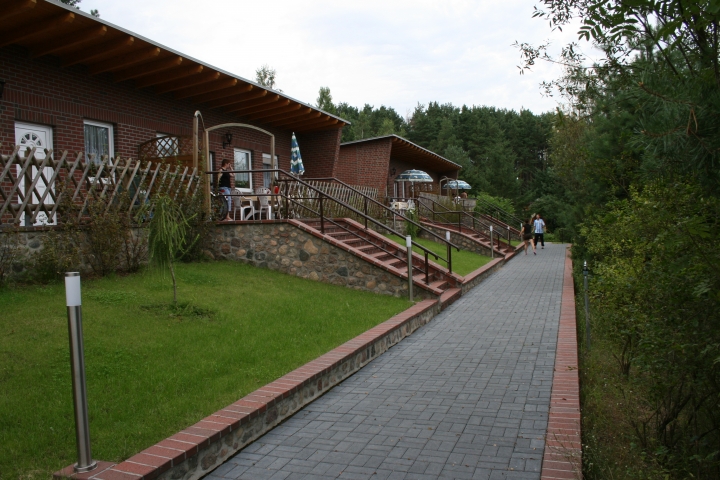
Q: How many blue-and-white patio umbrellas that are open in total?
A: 2